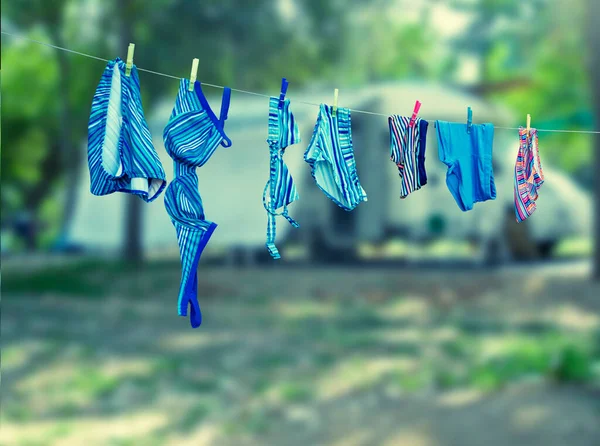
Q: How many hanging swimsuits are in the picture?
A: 7